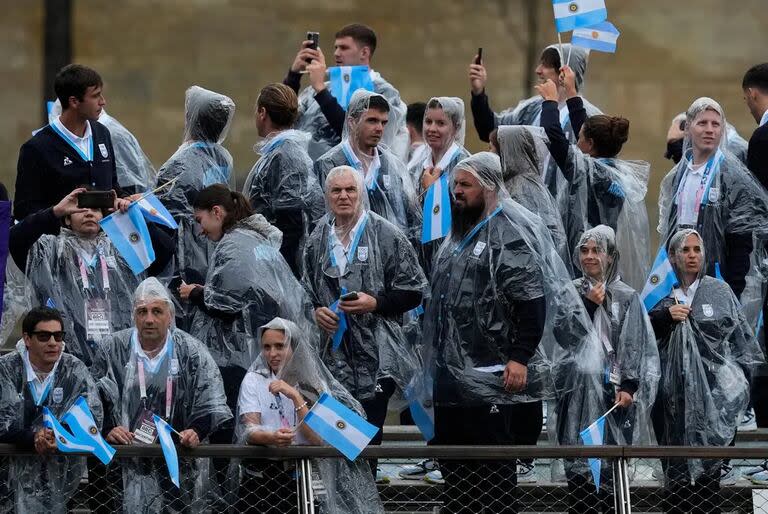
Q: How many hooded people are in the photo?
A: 12